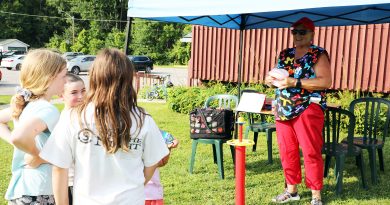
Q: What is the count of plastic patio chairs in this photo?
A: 4